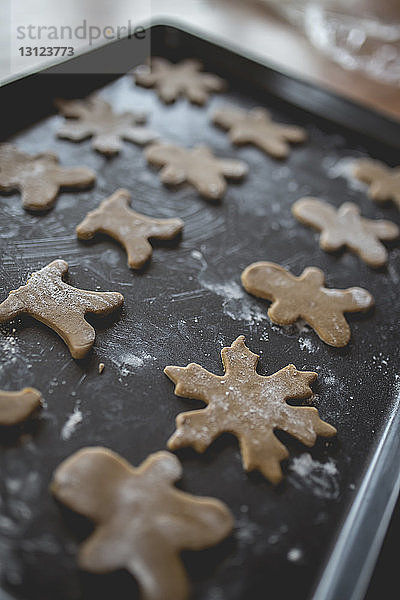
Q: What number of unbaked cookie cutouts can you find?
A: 13